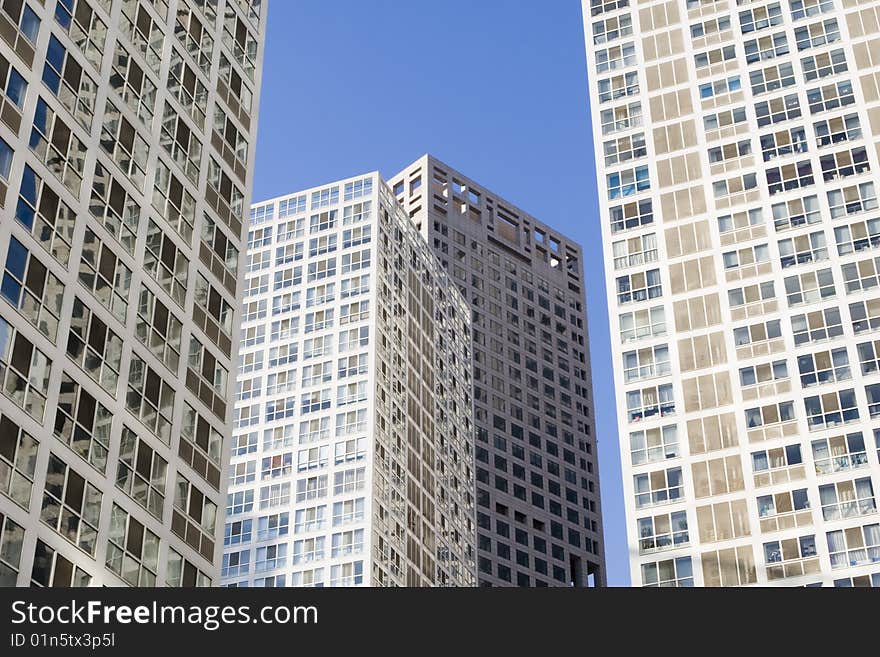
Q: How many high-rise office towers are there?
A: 4